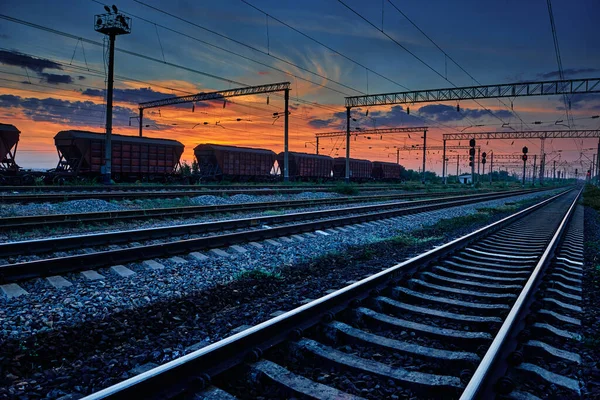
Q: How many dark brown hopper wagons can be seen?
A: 6